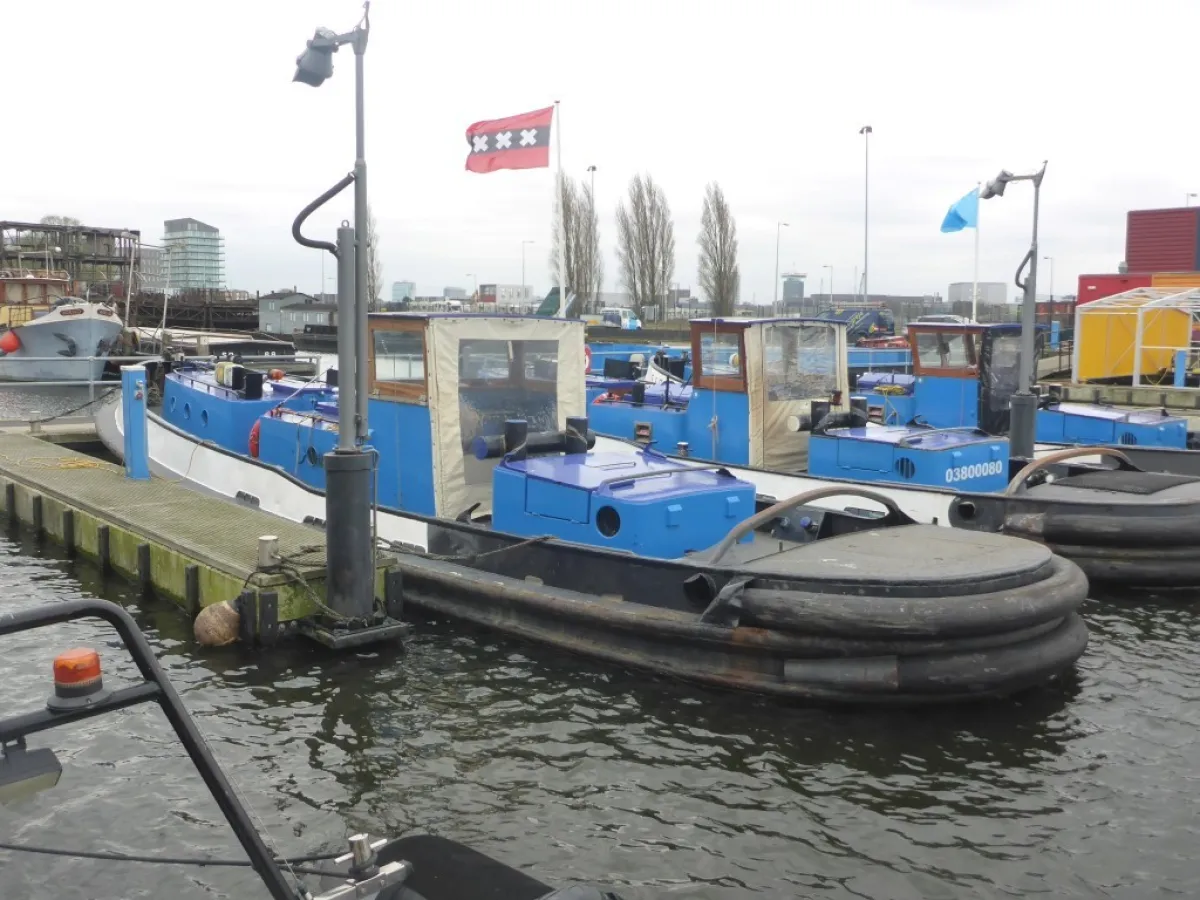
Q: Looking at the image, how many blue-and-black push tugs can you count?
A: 3